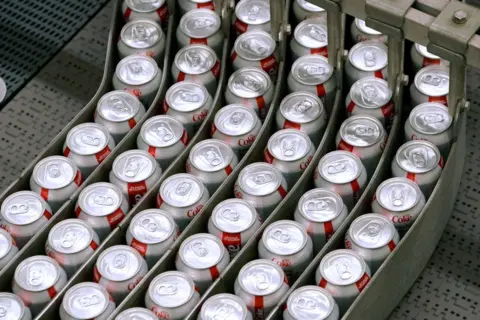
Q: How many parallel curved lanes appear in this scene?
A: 6